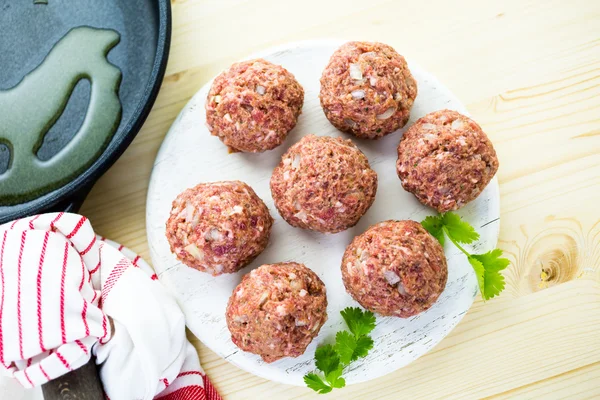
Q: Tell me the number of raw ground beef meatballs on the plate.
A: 7